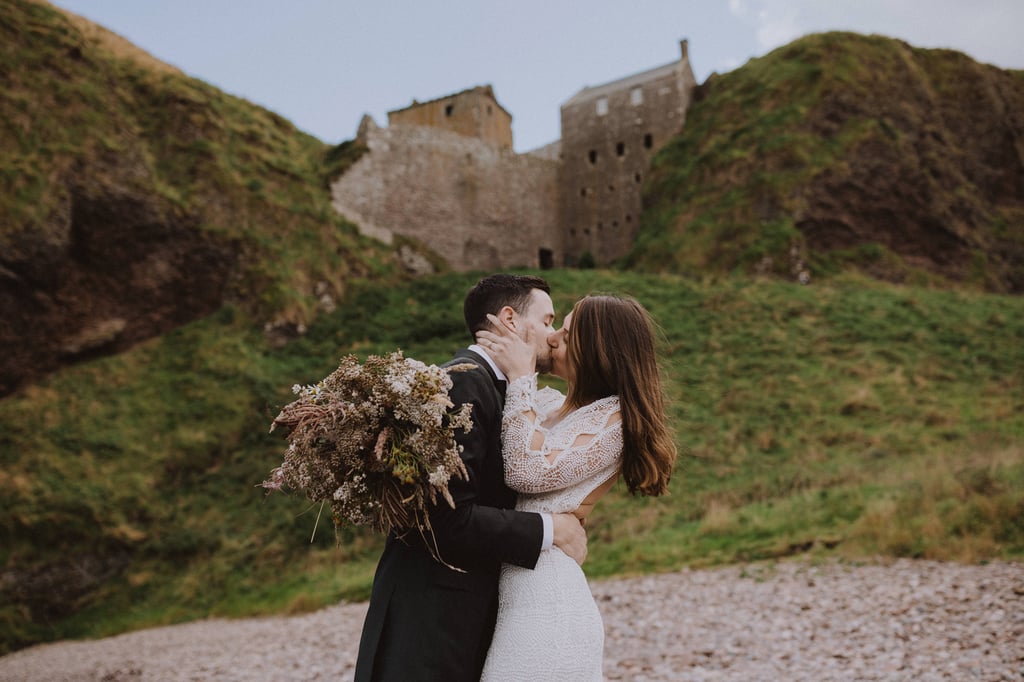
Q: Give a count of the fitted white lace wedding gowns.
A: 1